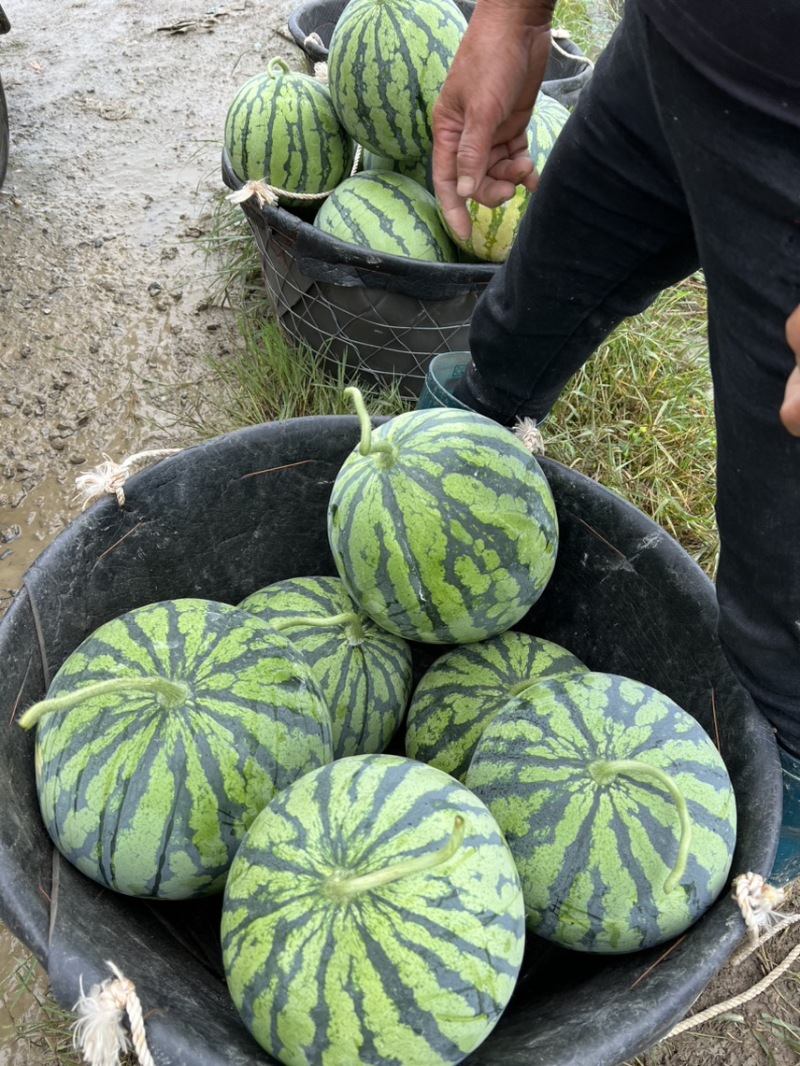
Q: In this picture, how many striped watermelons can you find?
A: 11